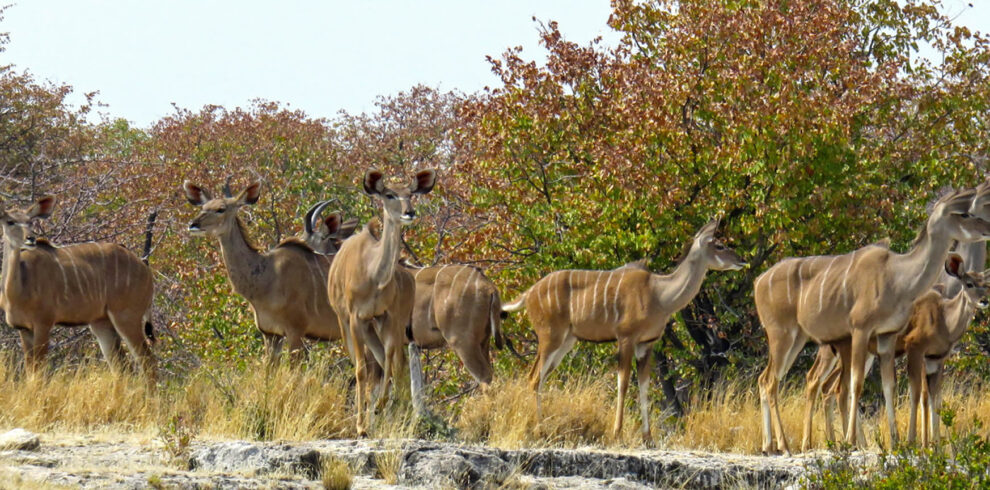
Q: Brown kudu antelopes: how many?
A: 8